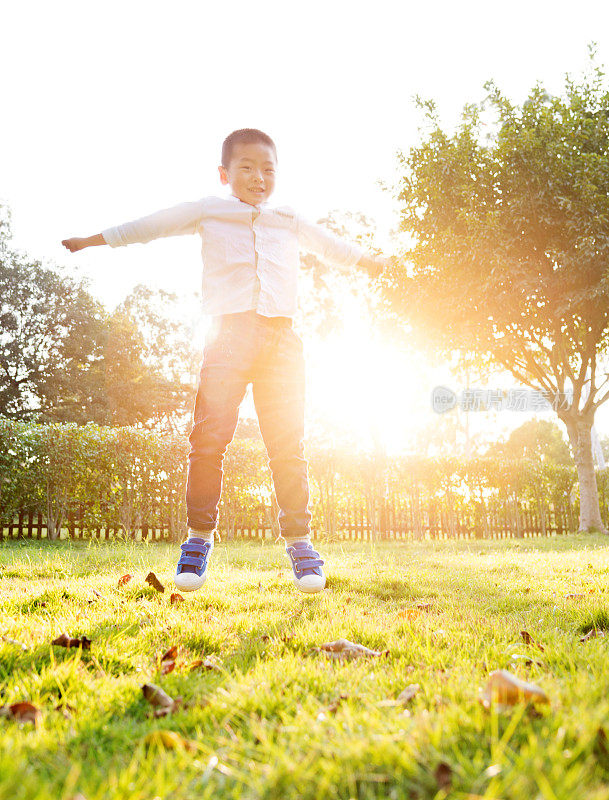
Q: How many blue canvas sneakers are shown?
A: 2